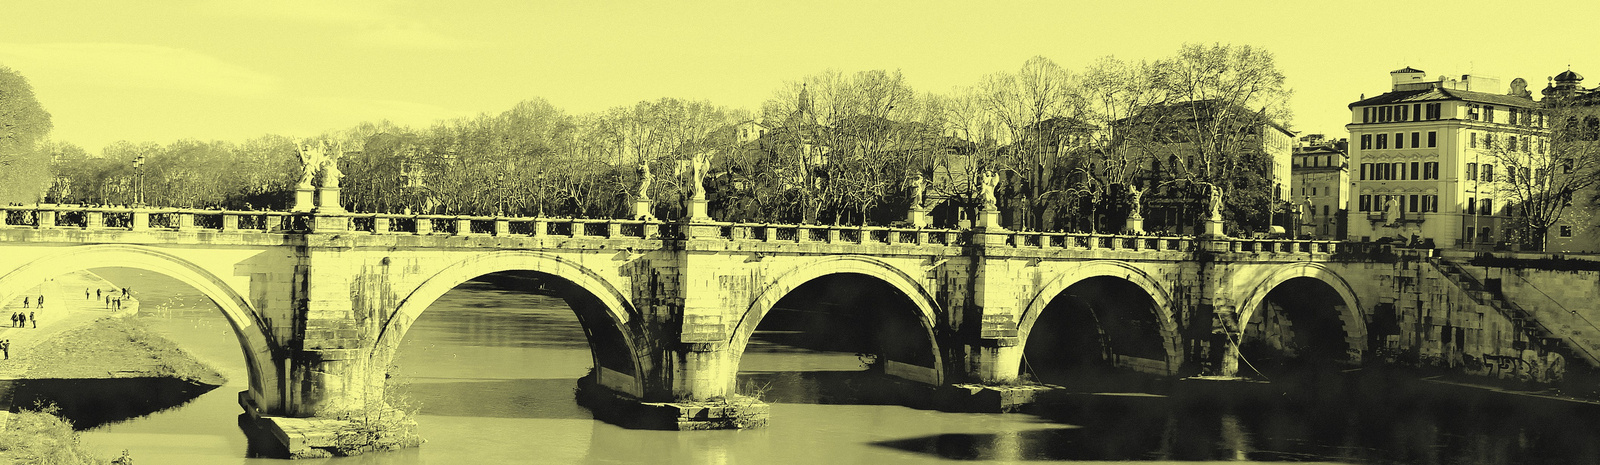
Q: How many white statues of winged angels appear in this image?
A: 8